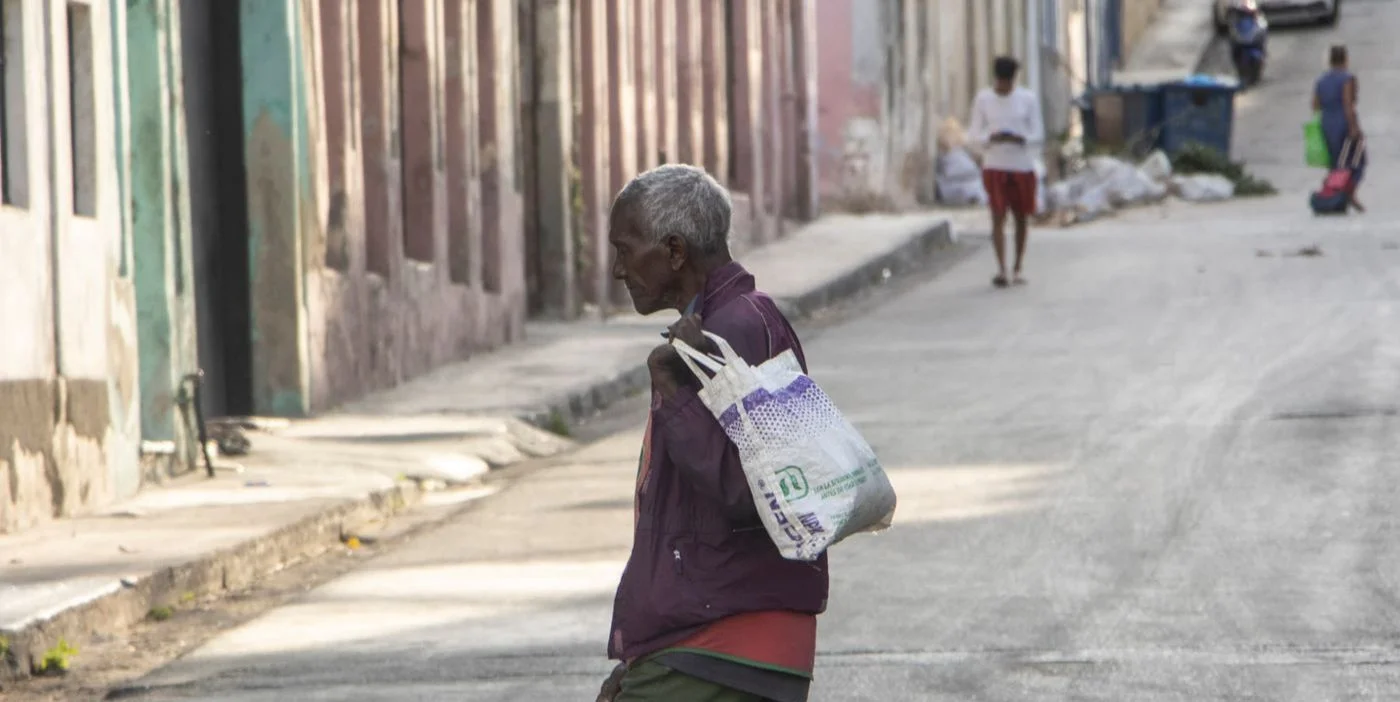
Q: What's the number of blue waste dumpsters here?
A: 2